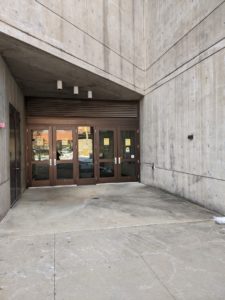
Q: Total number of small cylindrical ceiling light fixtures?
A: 3